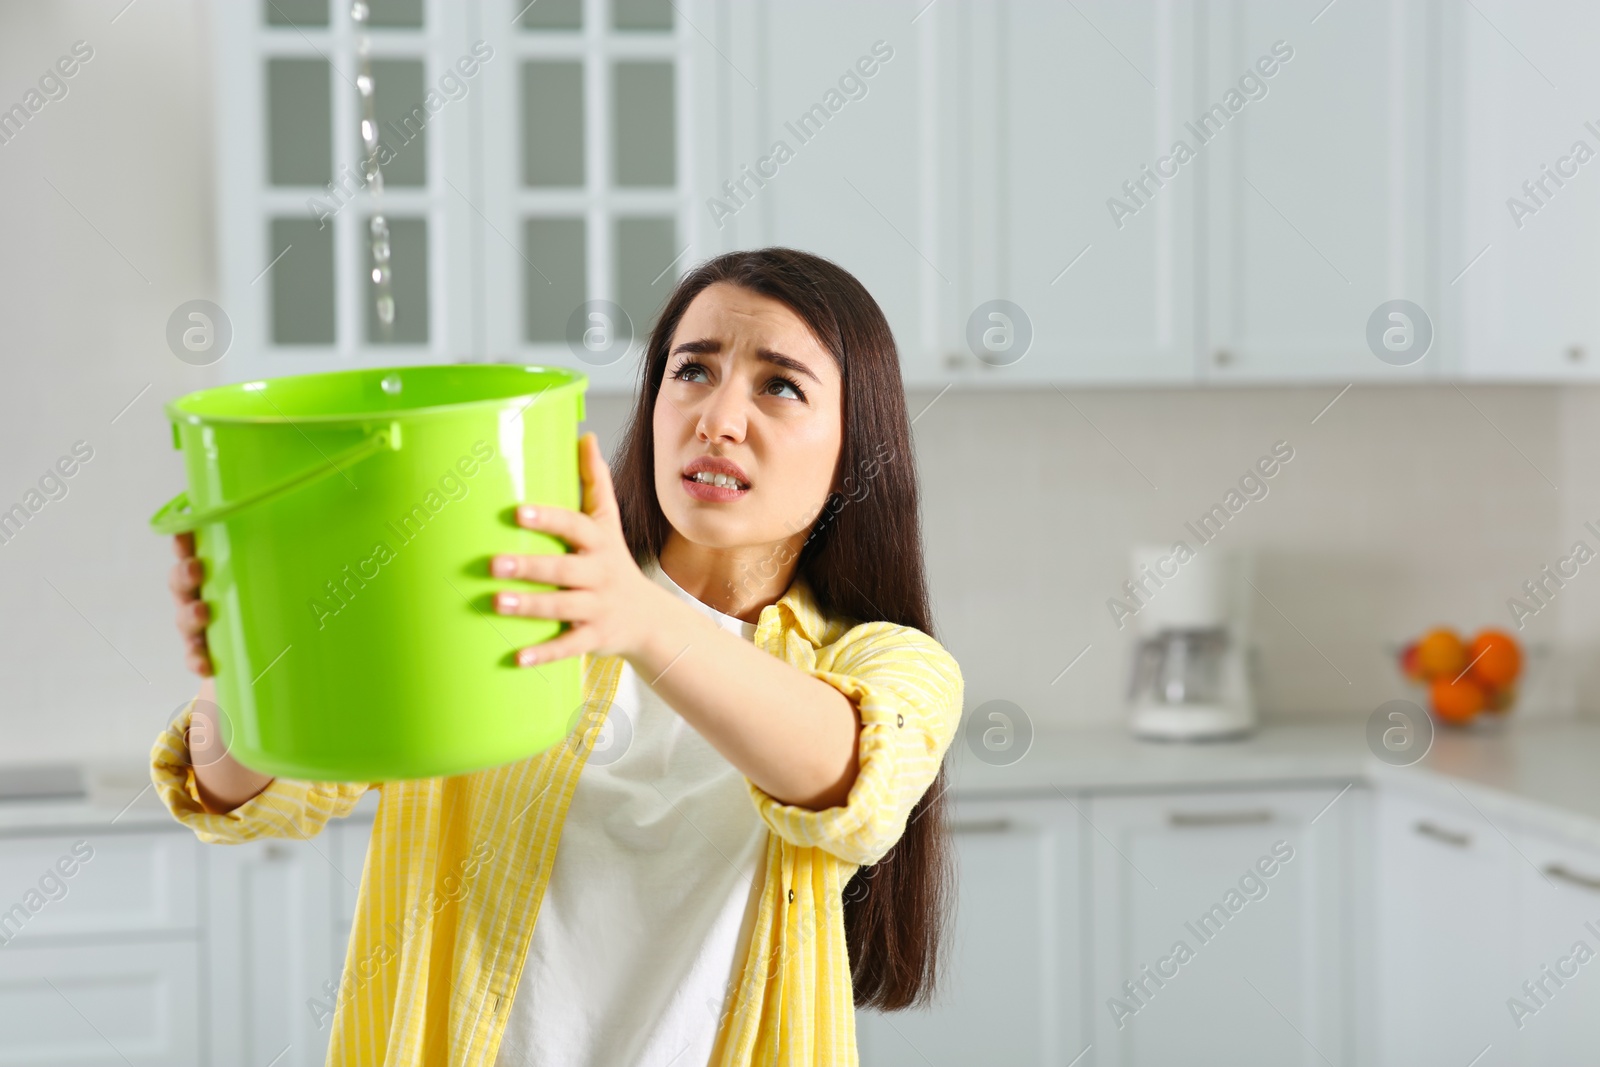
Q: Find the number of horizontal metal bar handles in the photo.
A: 4